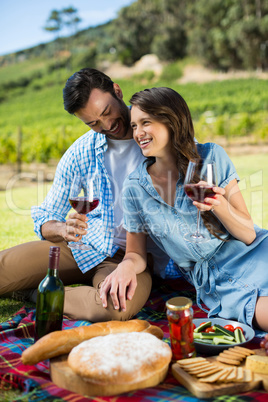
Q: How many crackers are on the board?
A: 15